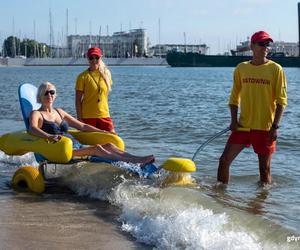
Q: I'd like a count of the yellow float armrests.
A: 2